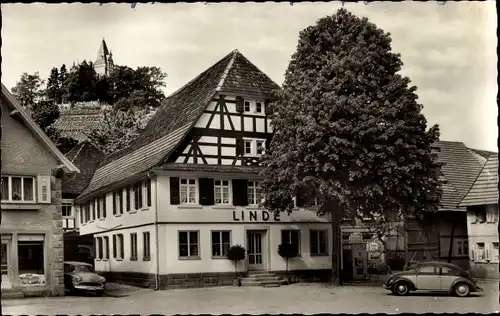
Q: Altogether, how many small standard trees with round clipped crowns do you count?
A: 2